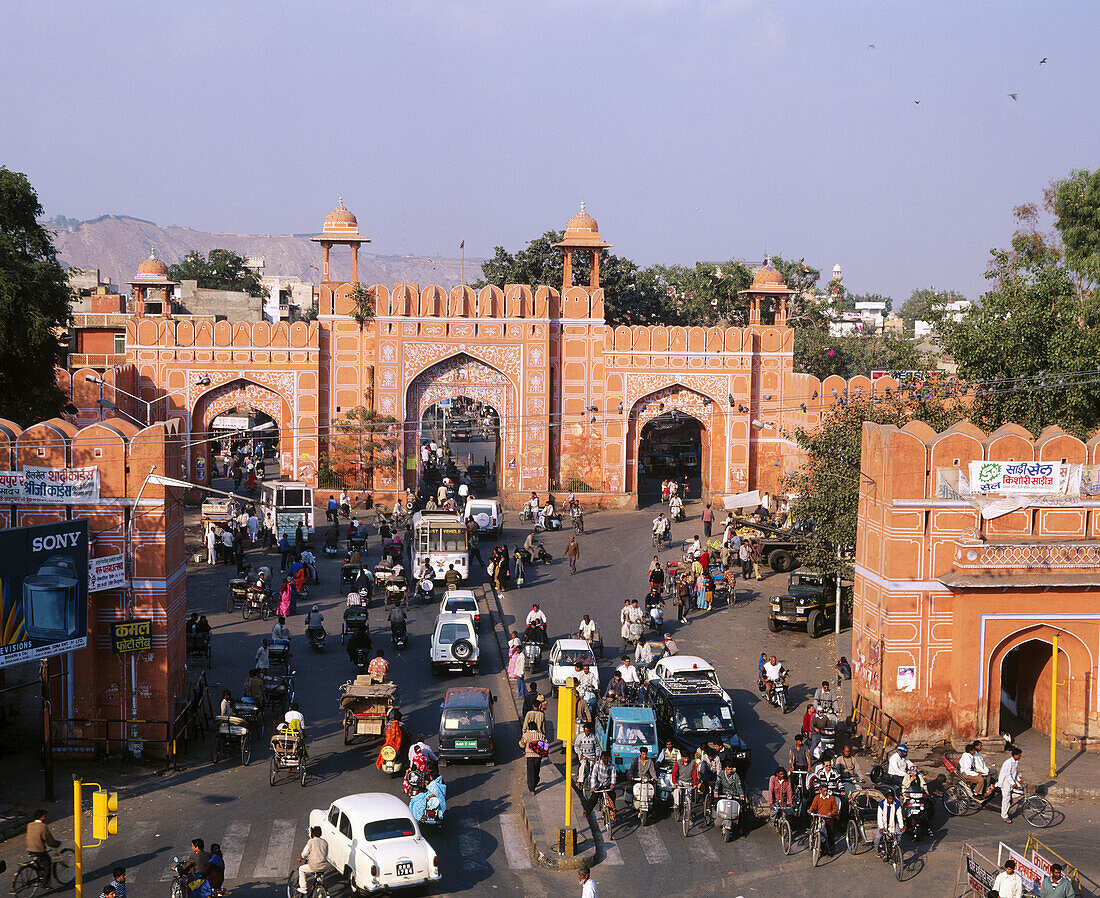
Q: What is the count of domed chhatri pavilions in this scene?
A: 4